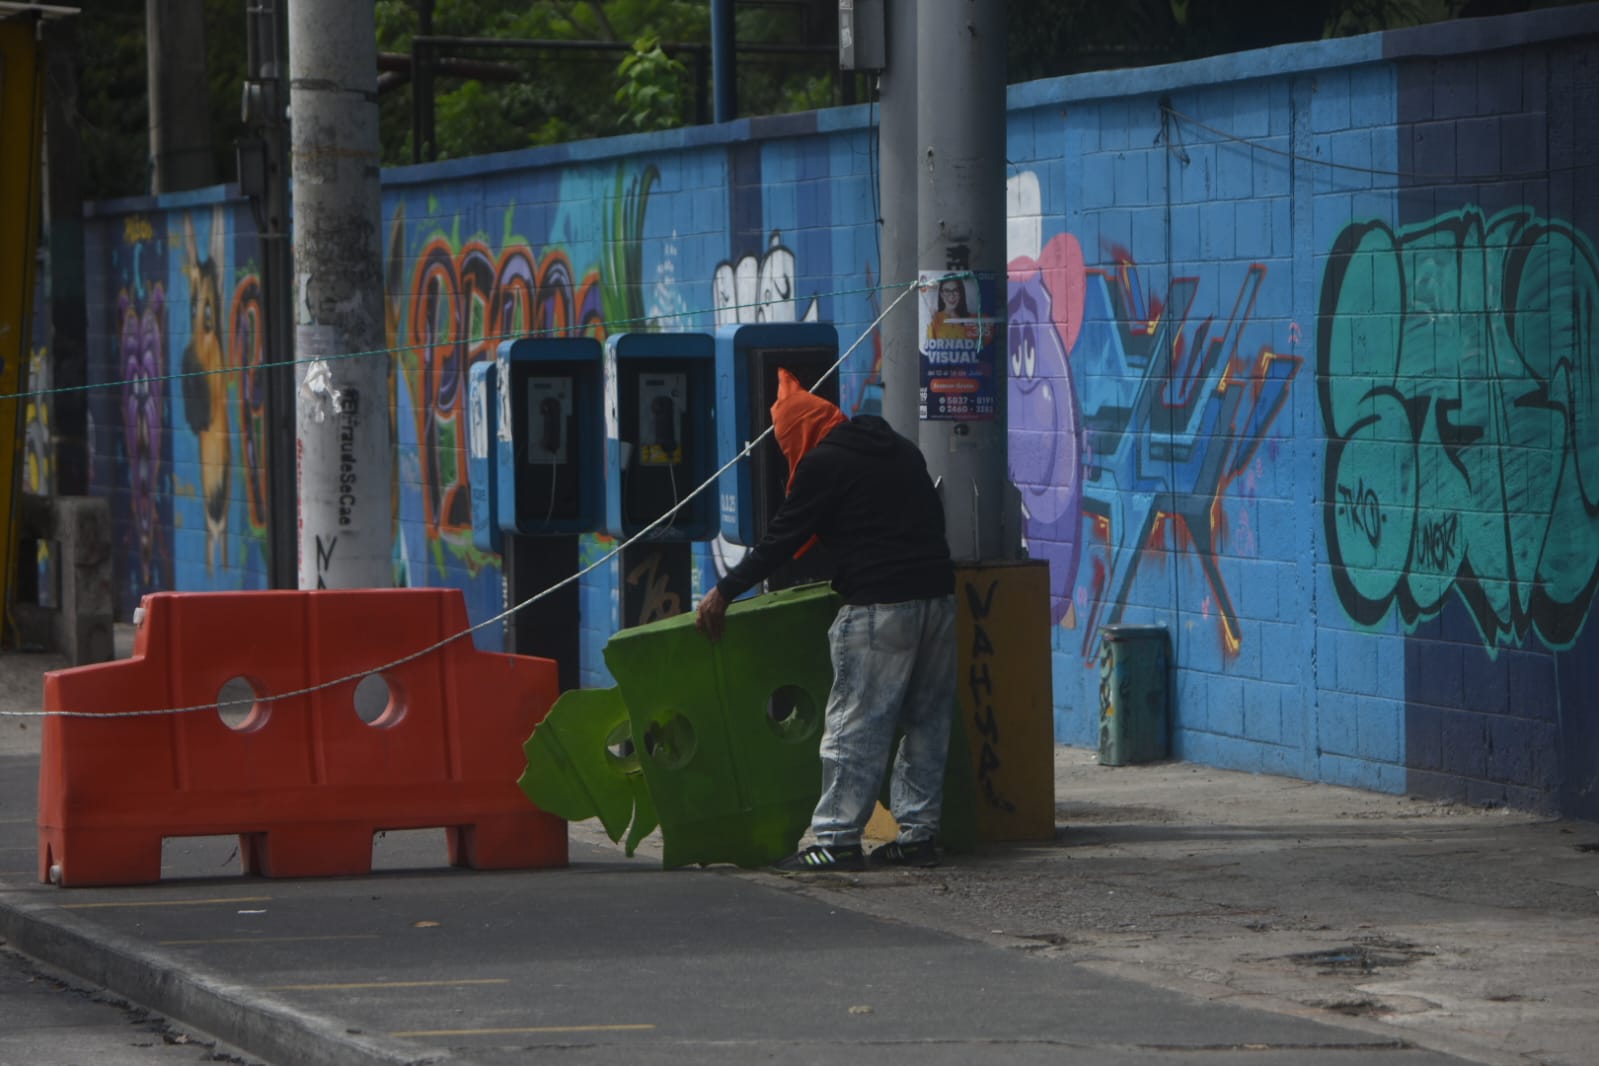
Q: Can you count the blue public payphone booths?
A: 4